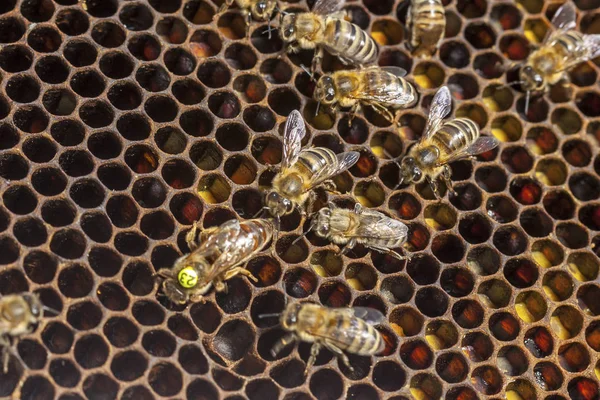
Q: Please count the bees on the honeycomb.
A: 11